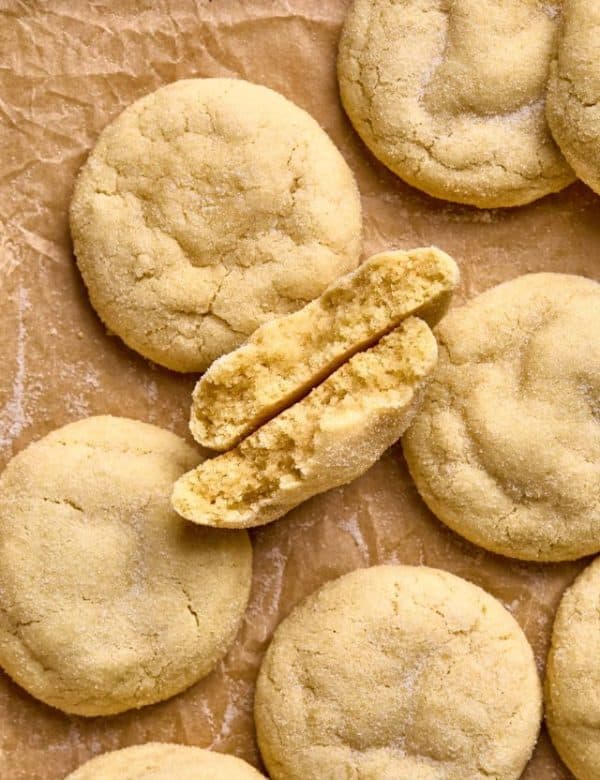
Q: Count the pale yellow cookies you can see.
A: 9